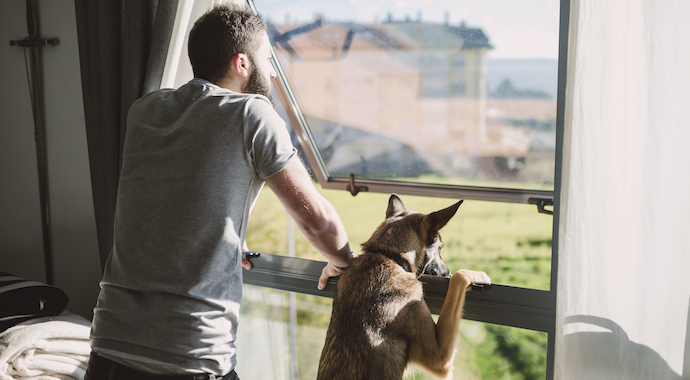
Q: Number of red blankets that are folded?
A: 0